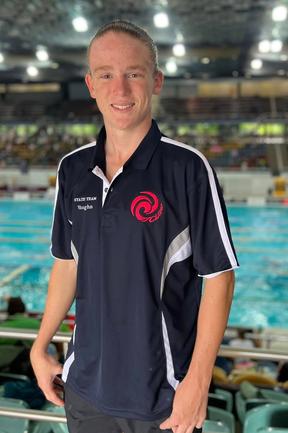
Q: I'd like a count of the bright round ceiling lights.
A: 11